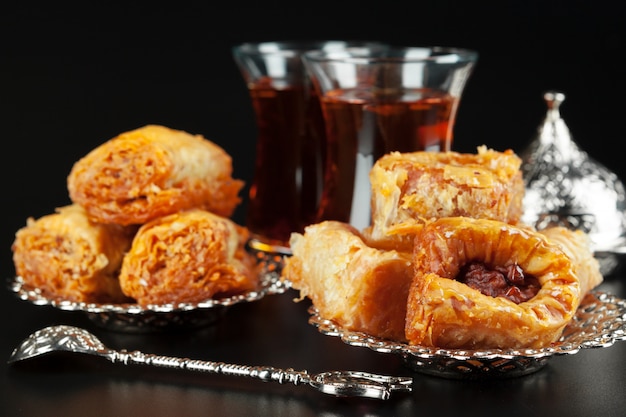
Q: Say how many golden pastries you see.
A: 7